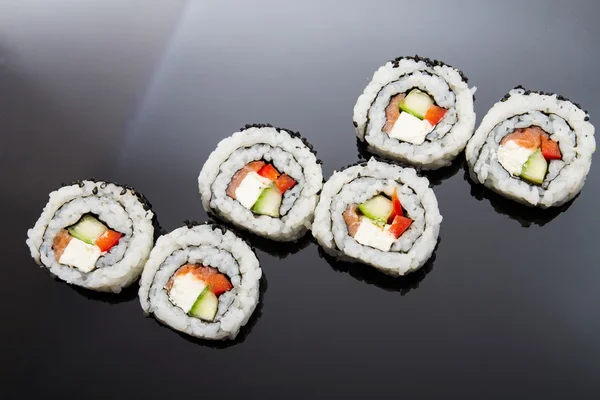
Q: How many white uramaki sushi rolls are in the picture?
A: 6